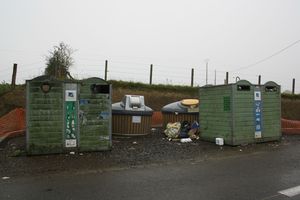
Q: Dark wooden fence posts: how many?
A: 7